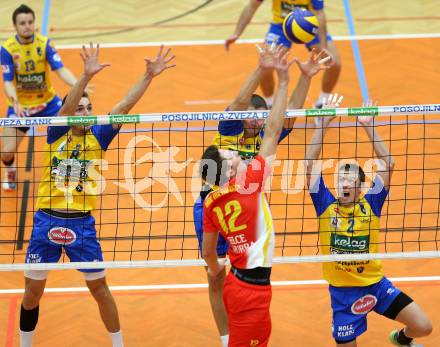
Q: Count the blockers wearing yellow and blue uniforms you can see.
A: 3